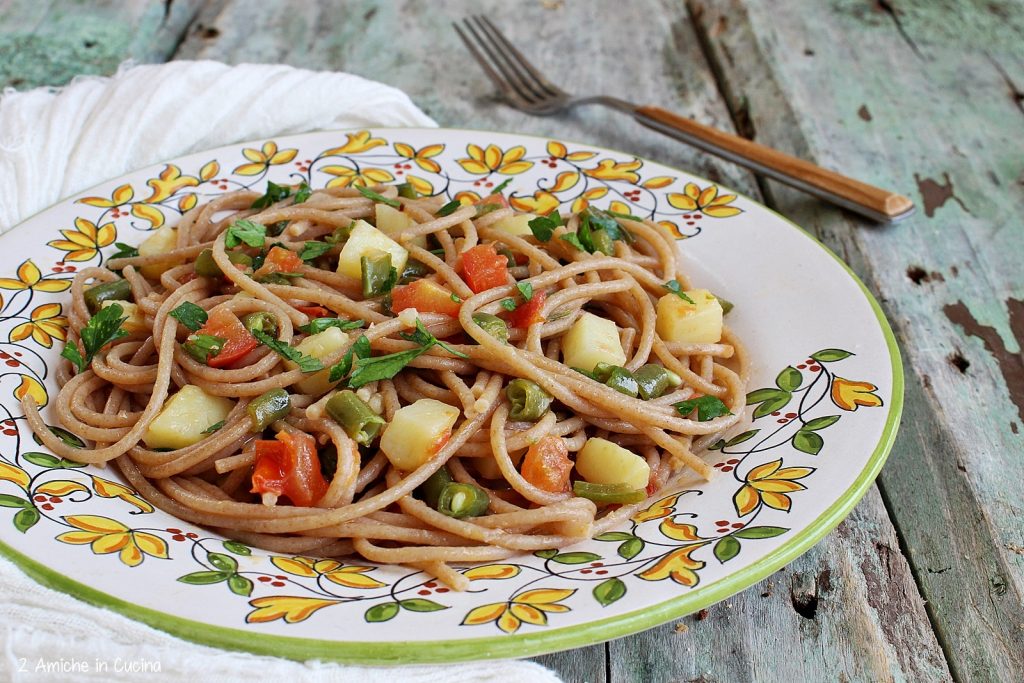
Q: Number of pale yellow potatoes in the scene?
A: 11